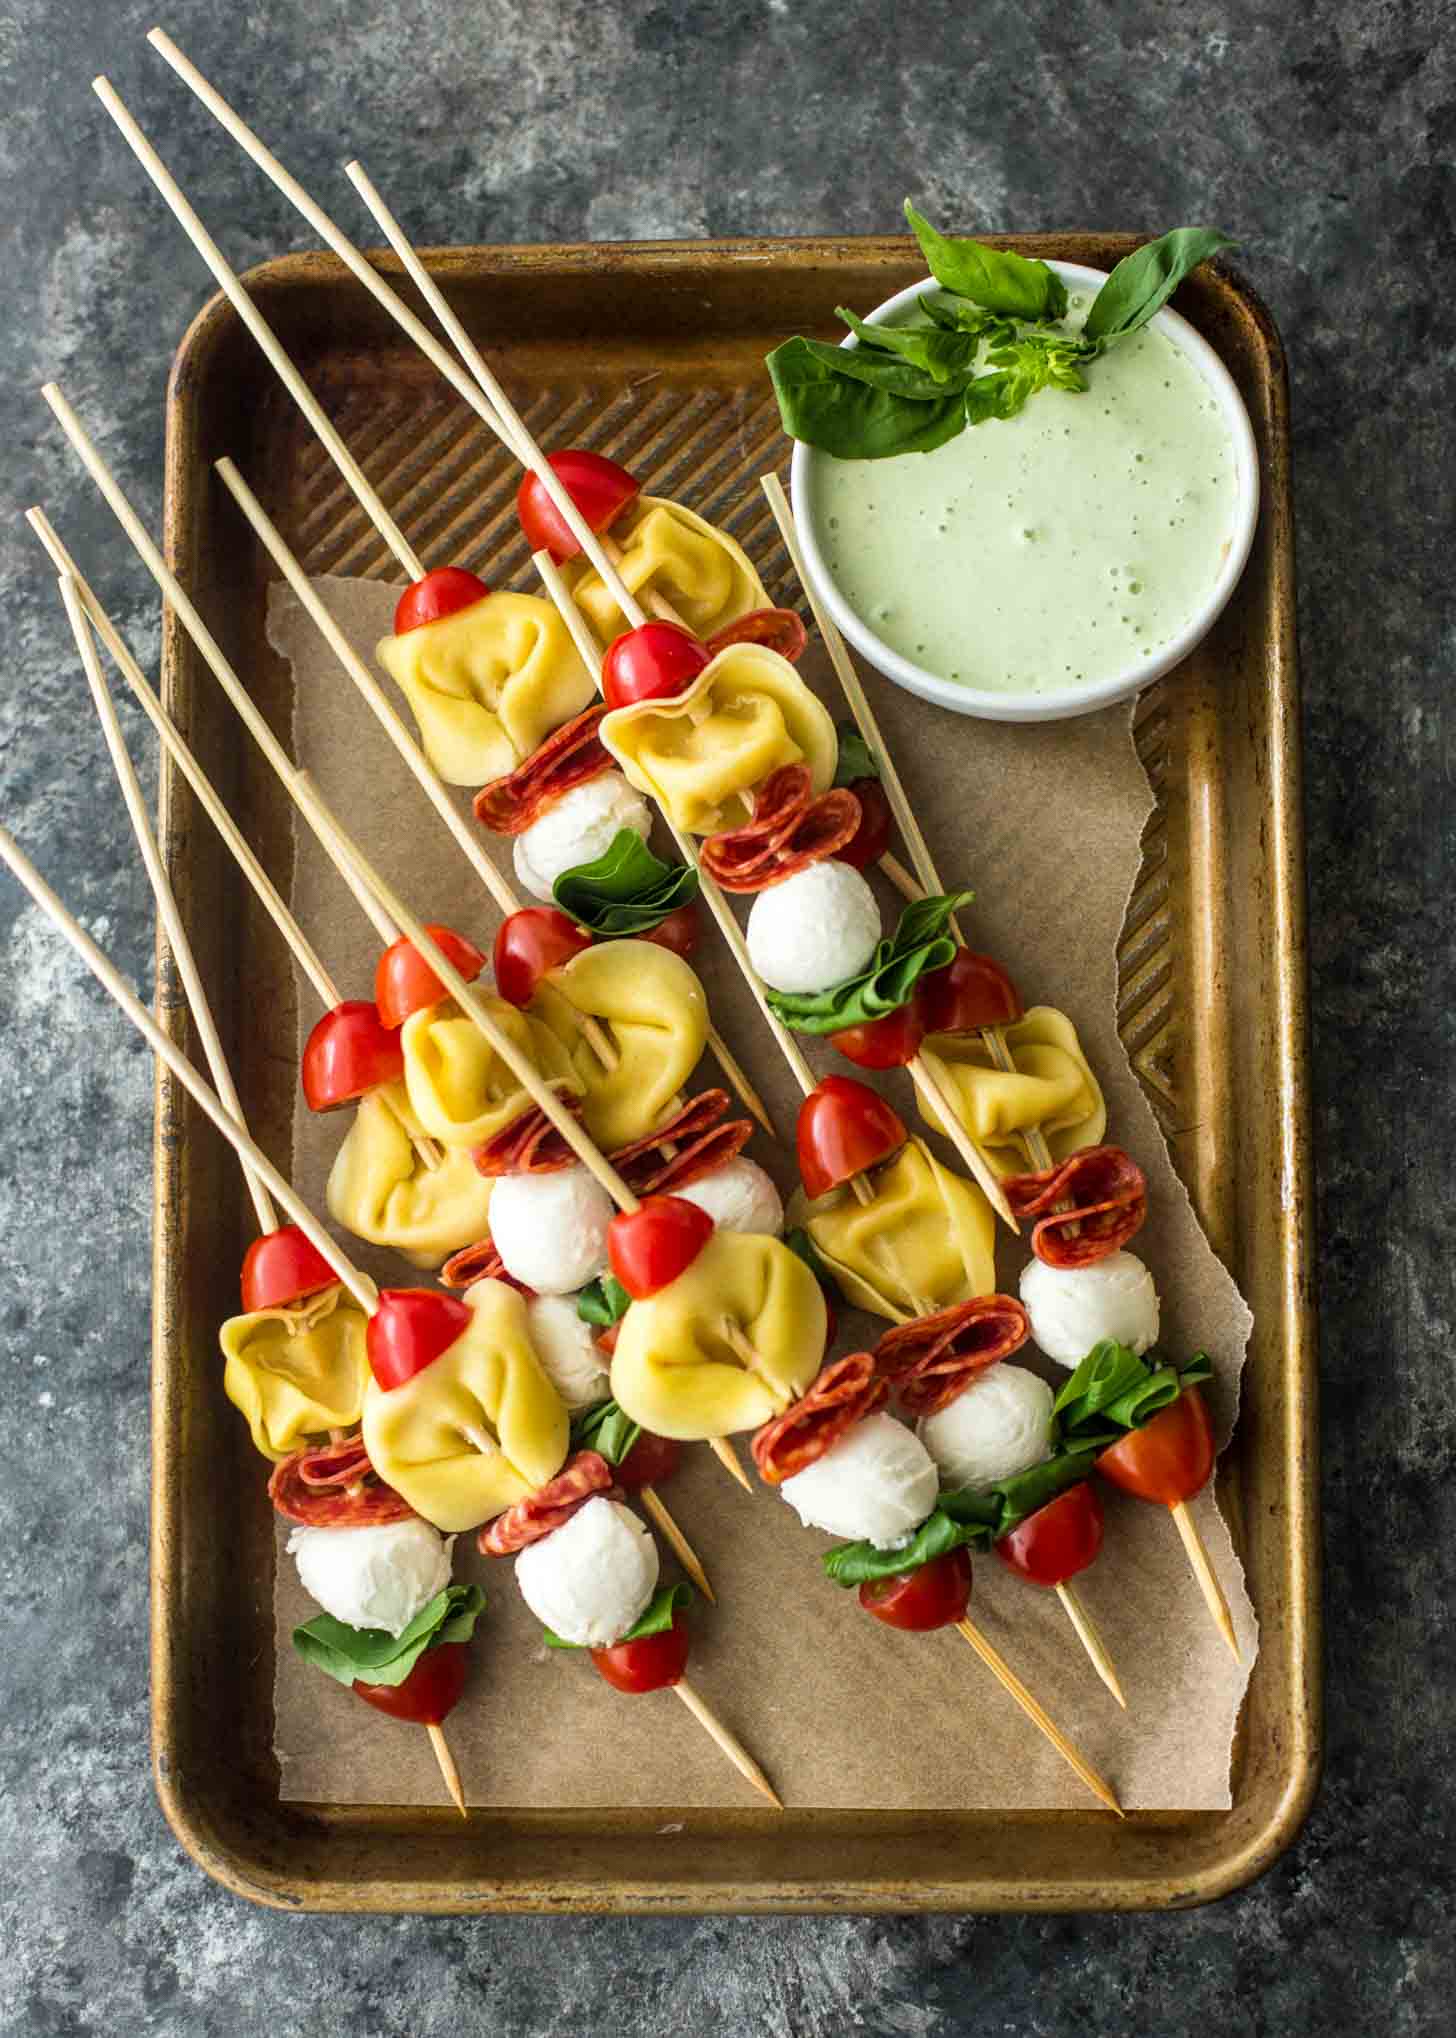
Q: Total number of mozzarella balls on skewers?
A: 10